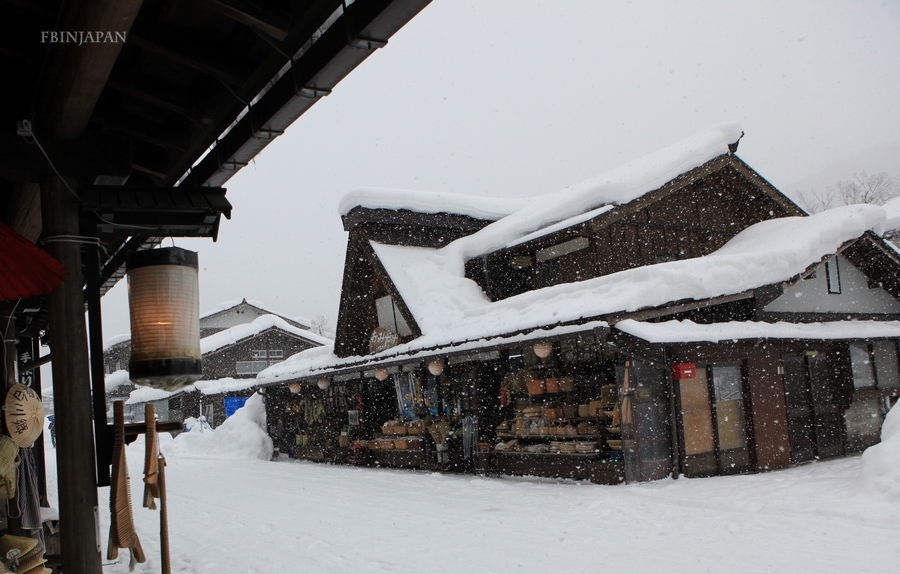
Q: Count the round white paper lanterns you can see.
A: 5